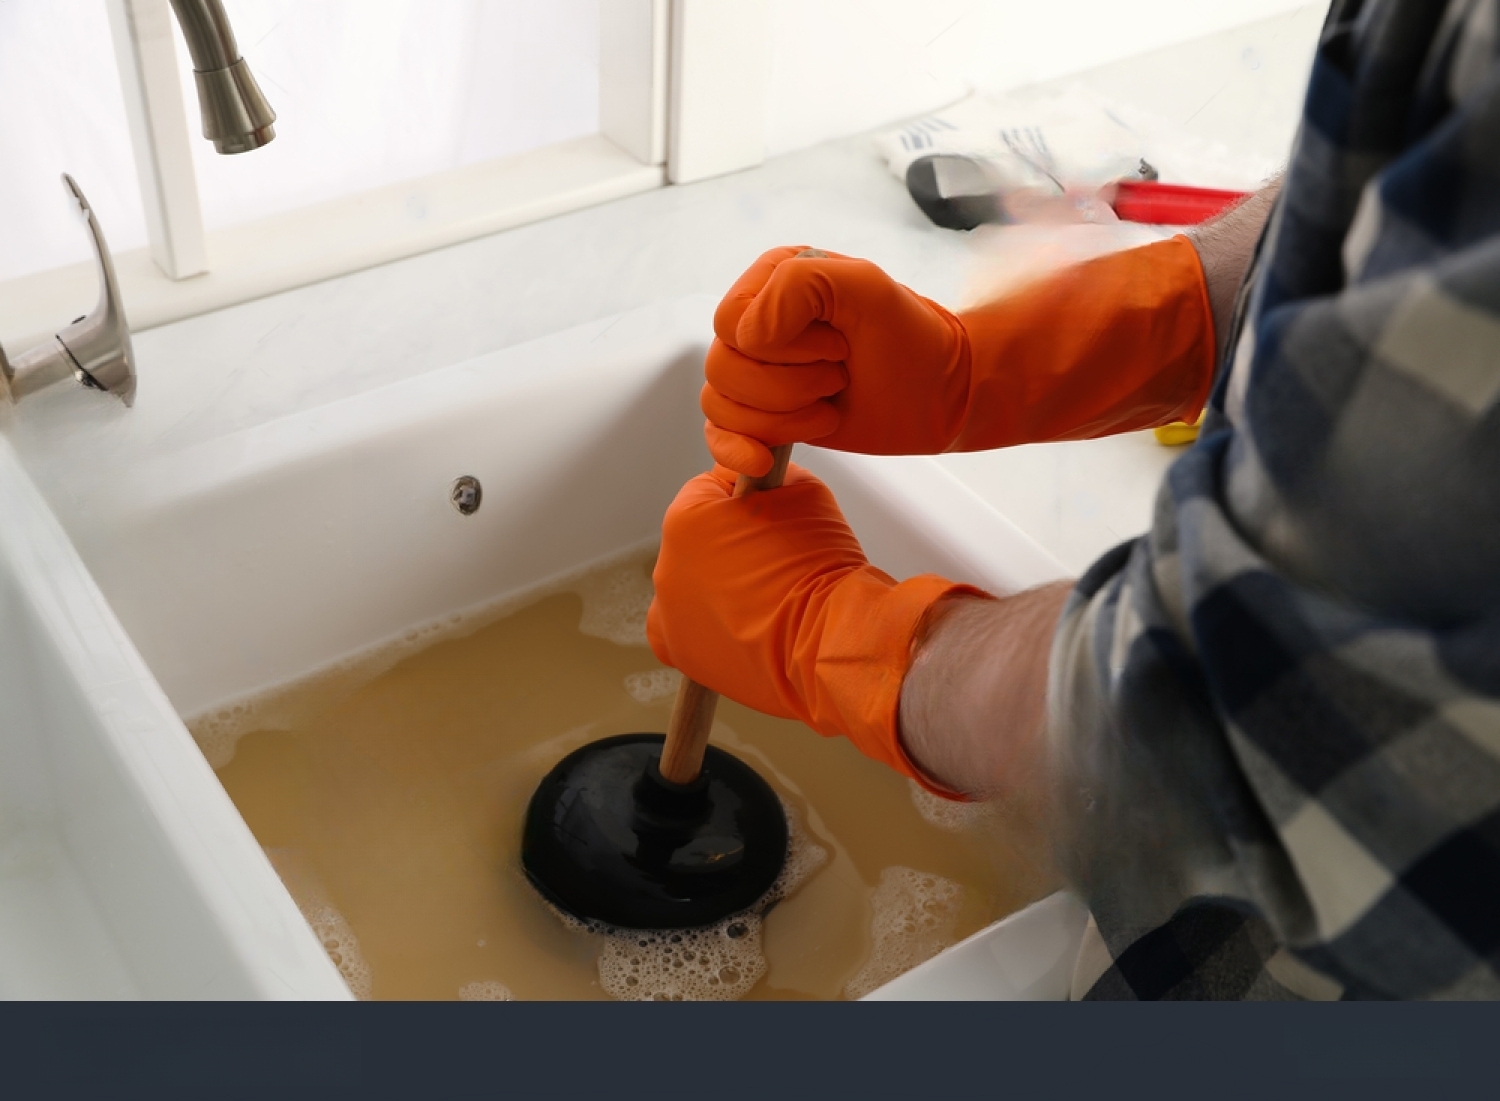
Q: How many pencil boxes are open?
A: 0